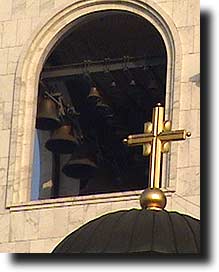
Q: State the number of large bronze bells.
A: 3